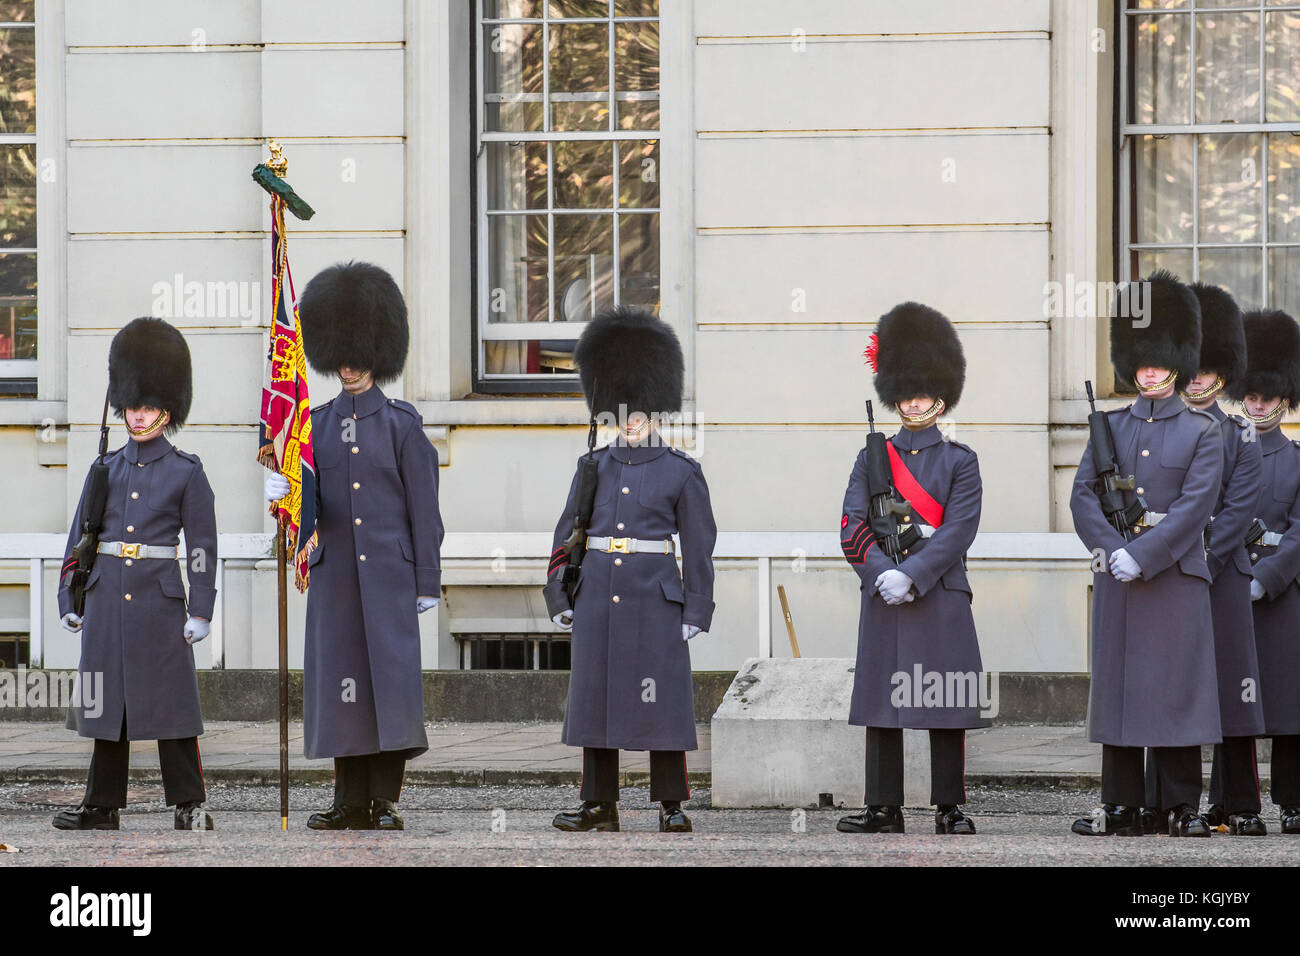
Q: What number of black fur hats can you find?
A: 7